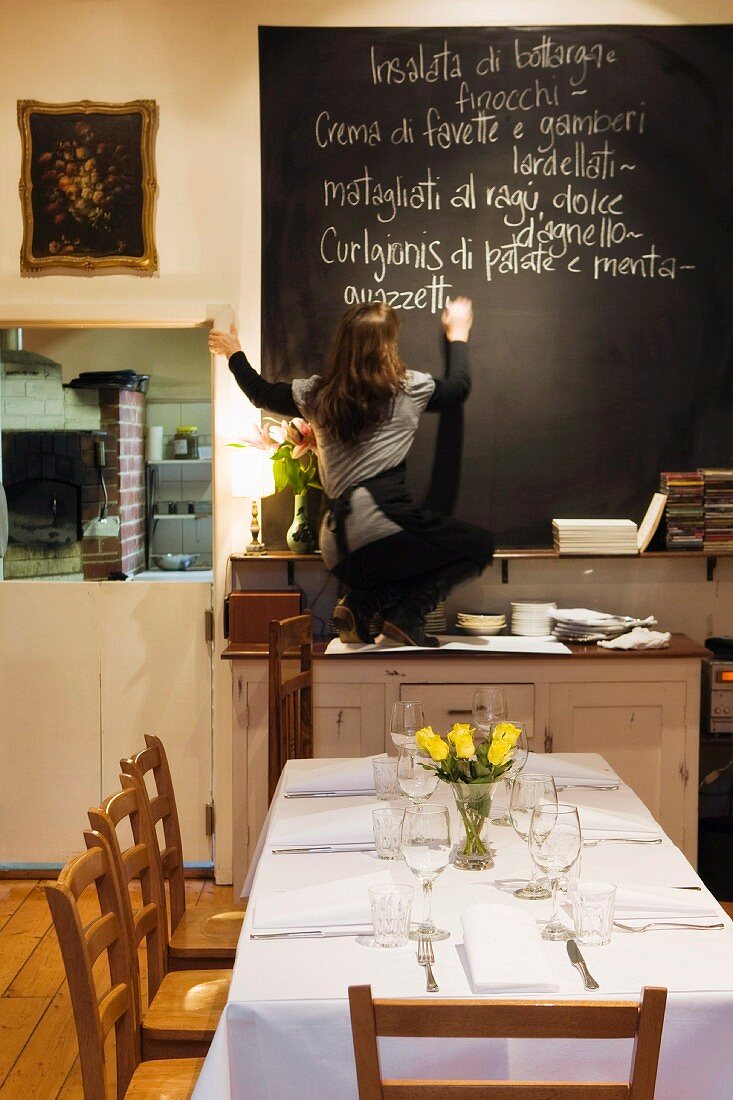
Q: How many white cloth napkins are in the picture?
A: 7